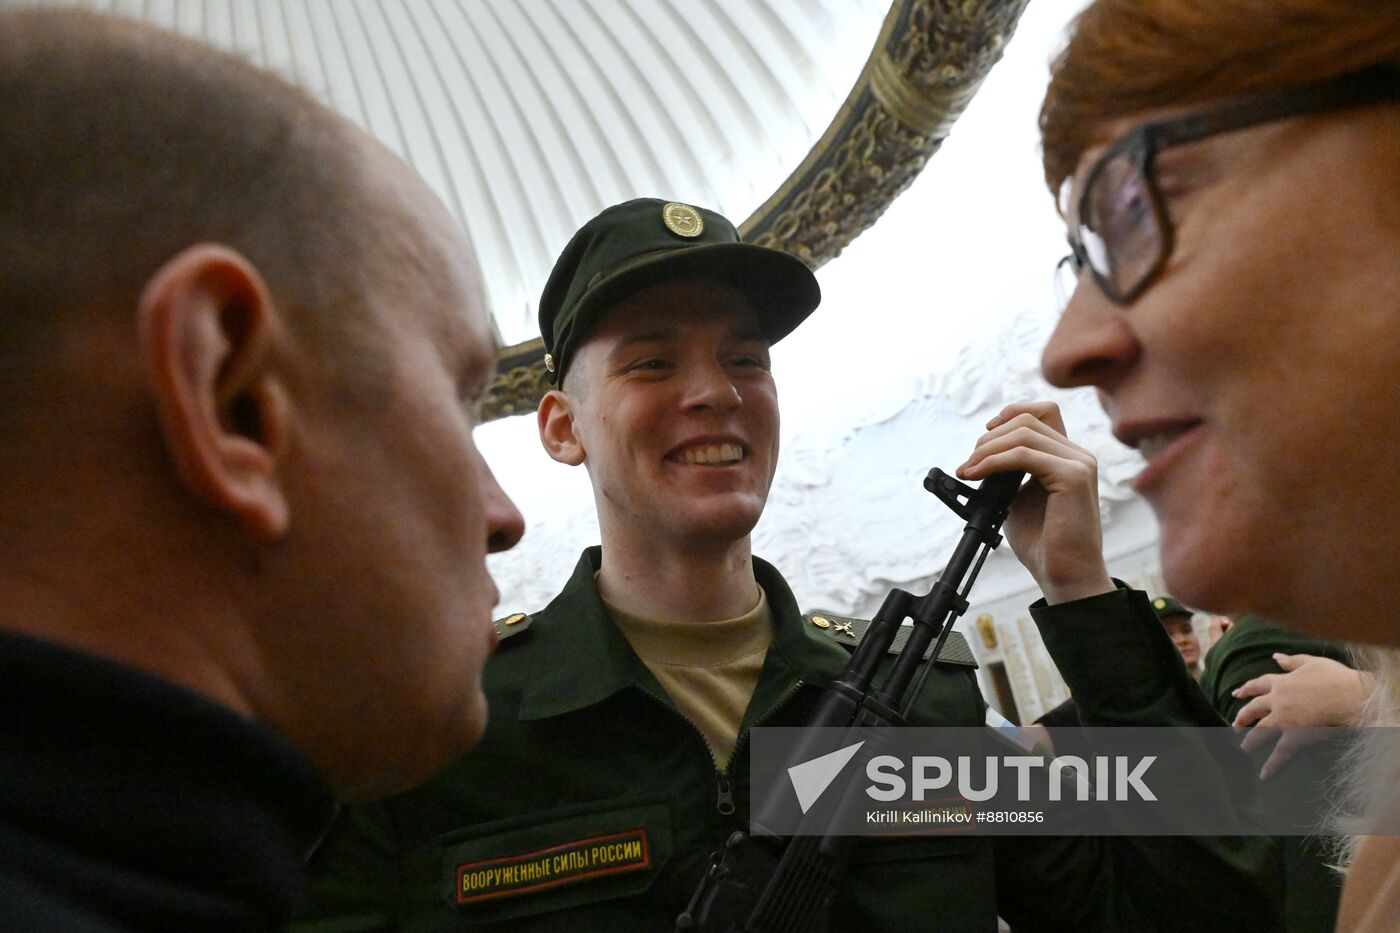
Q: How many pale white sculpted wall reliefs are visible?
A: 1